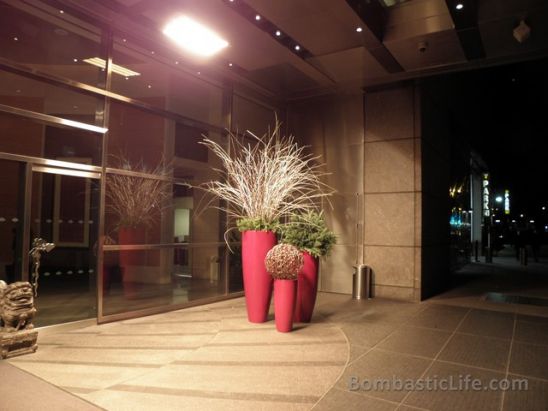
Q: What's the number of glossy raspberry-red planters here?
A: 3